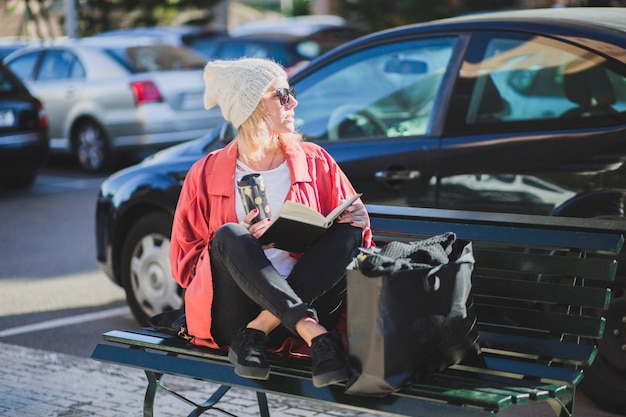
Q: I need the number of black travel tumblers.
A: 1